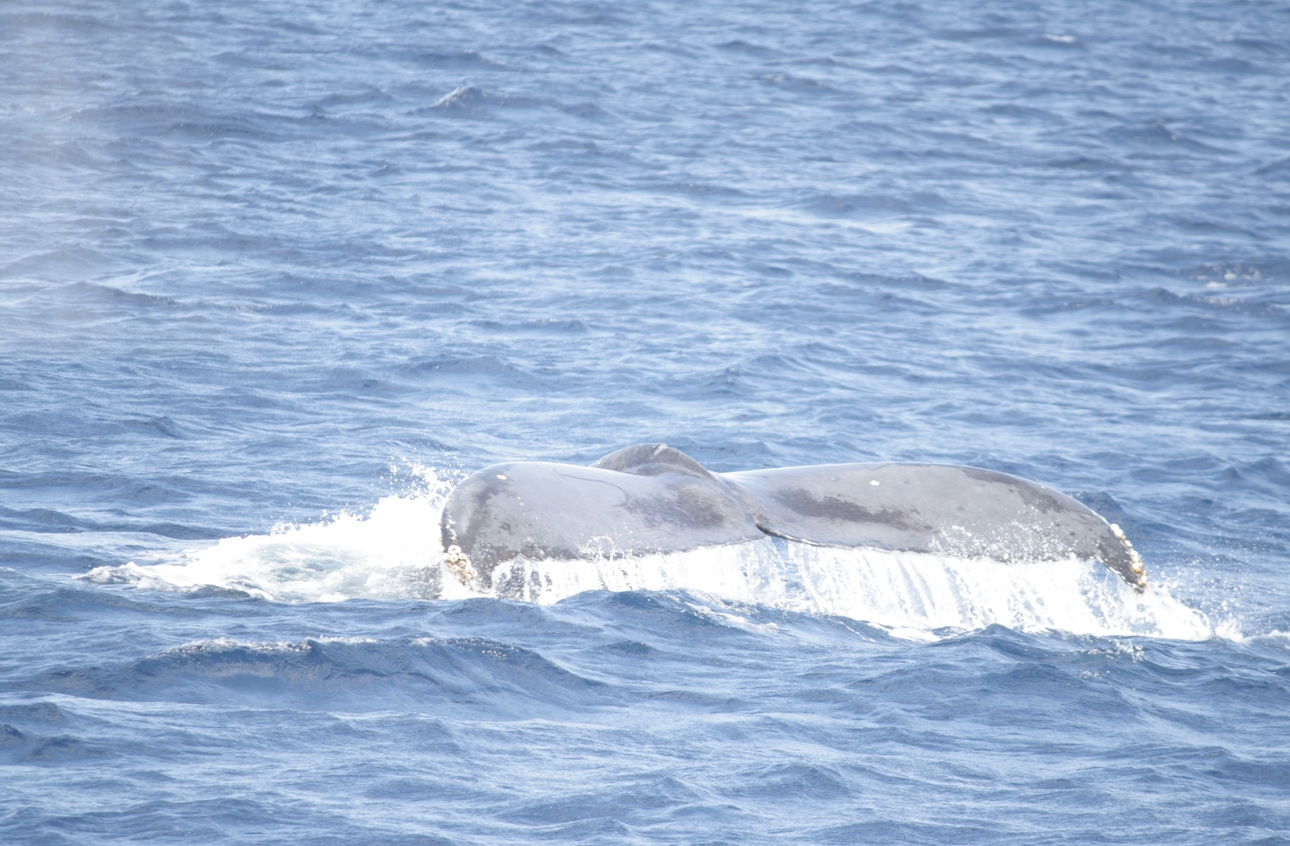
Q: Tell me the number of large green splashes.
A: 0